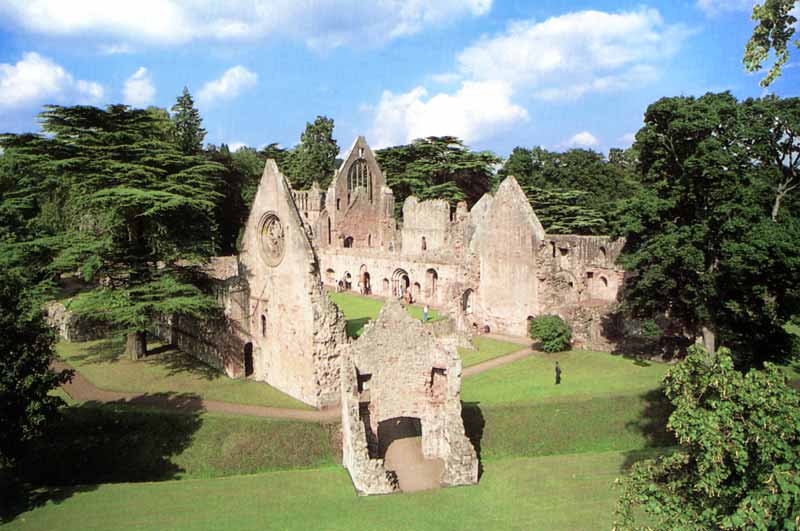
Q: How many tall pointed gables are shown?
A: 3